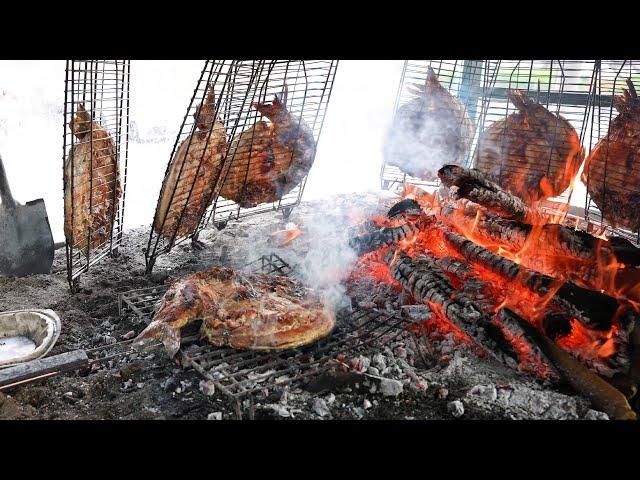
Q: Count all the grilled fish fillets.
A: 7